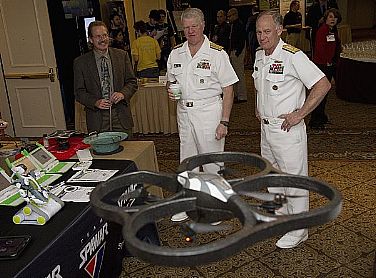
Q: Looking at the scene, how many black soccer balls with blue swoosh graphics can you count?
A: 0